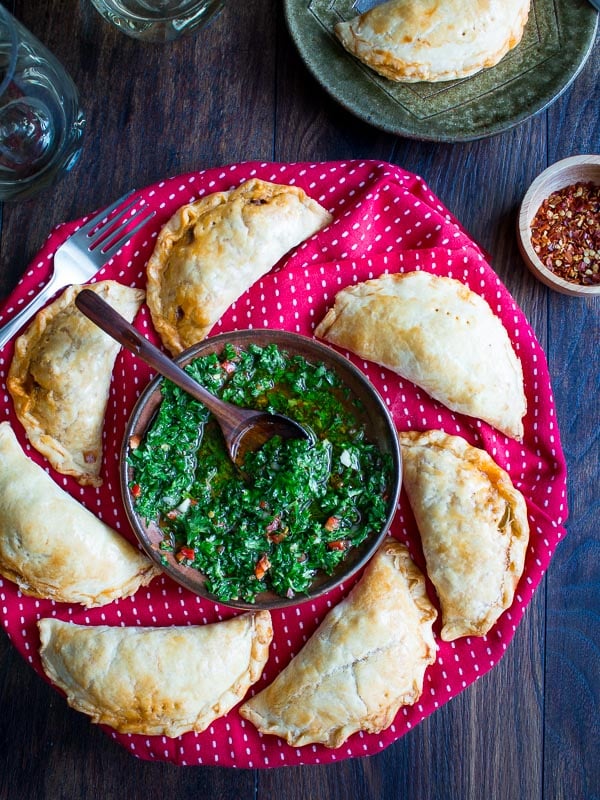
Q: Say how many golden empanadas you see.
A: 8